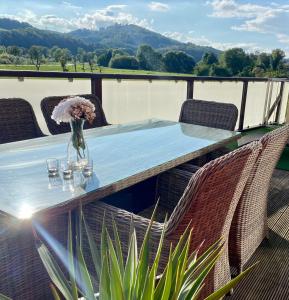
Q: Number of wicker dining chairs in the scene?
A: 5